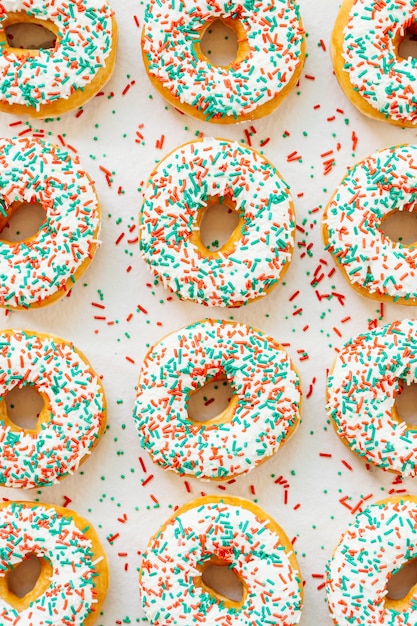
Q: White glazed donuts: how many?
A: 12